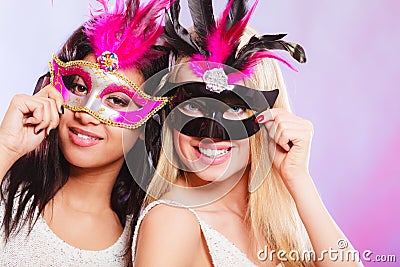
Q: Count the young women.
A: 2